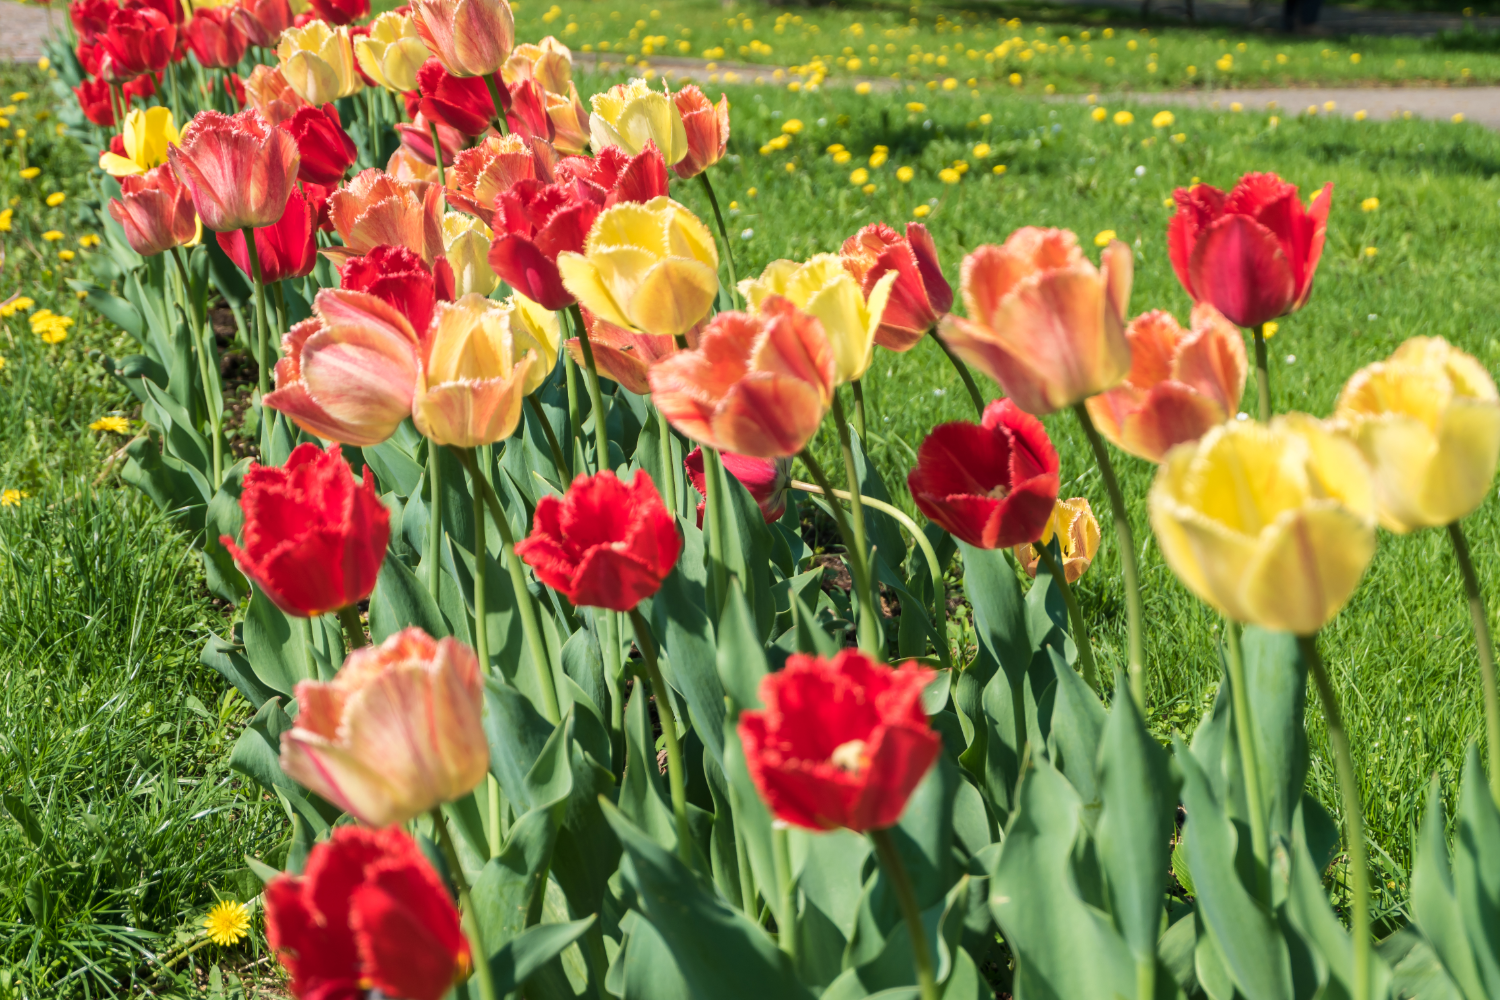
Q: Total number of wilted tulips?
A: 1